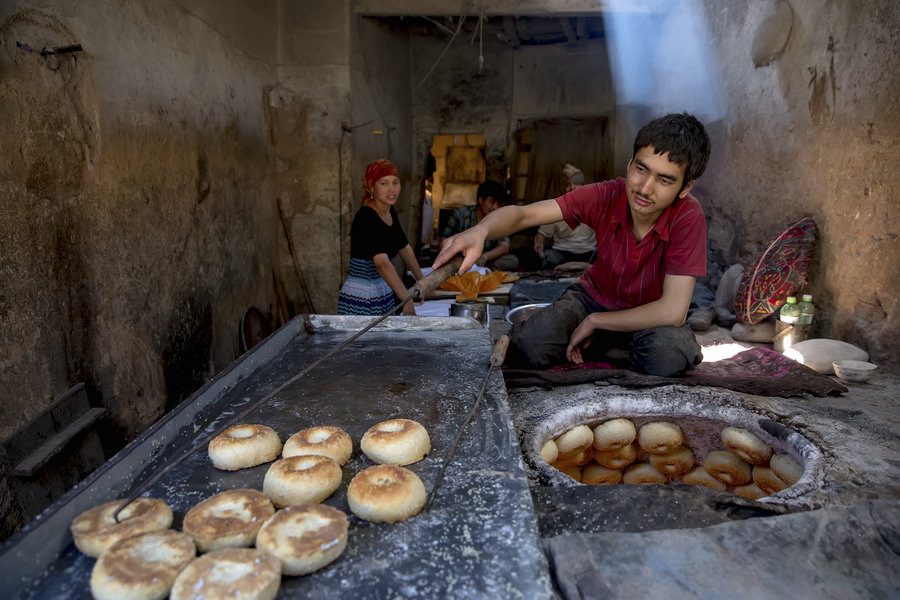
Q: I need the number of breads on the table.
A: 10